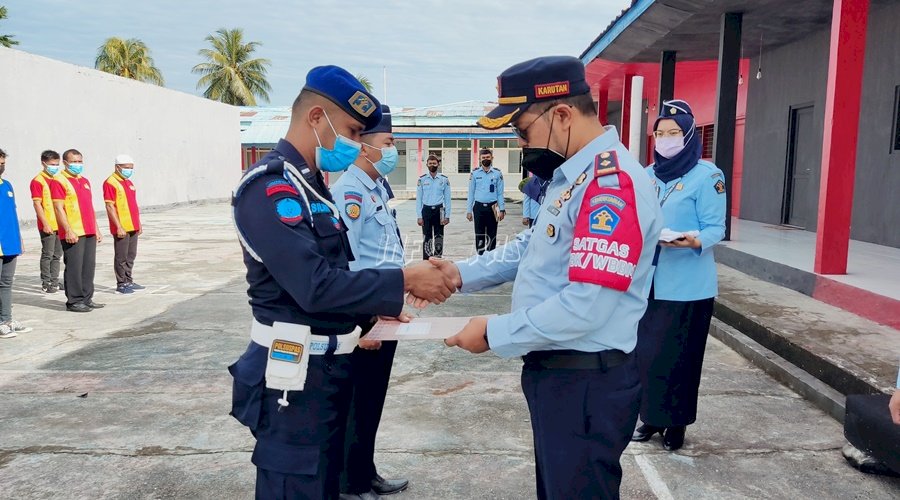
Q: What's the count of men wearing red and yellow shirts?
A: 3